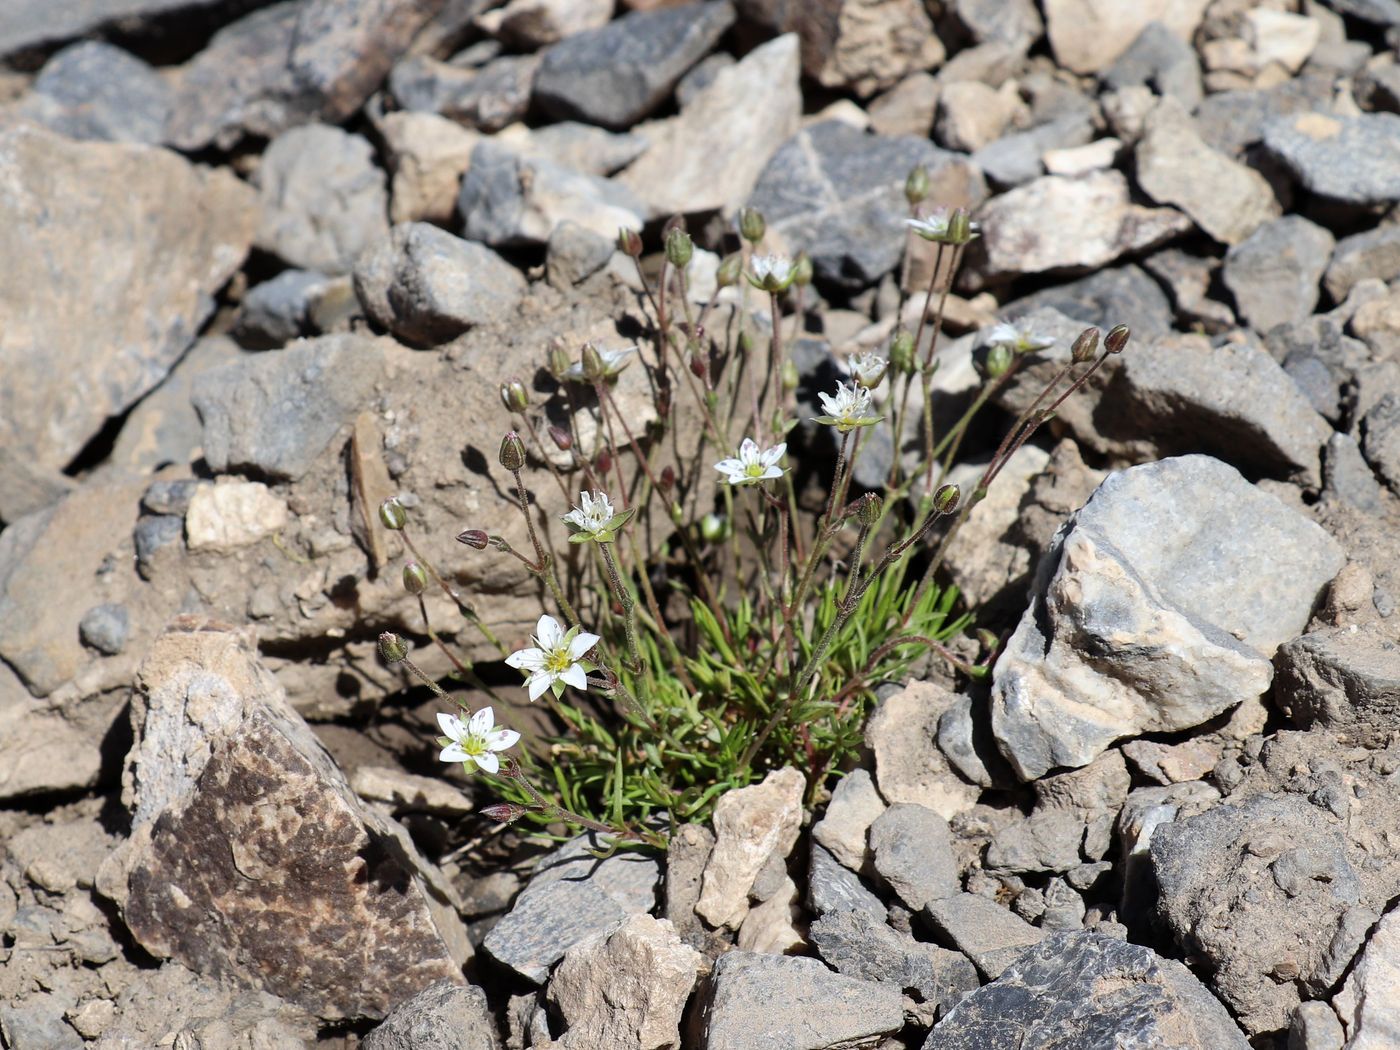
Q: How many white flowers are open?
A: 10